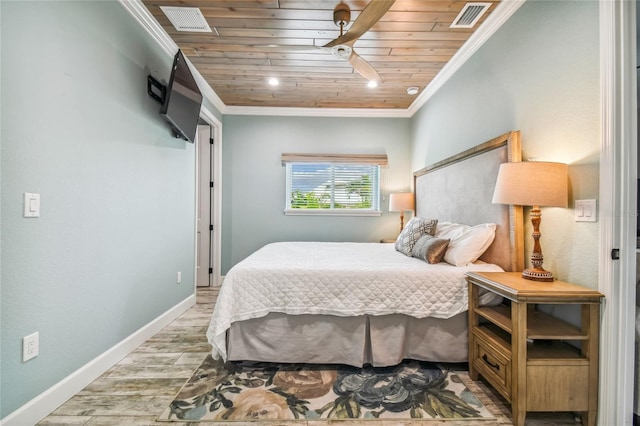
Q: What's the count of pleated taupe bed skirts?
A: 1